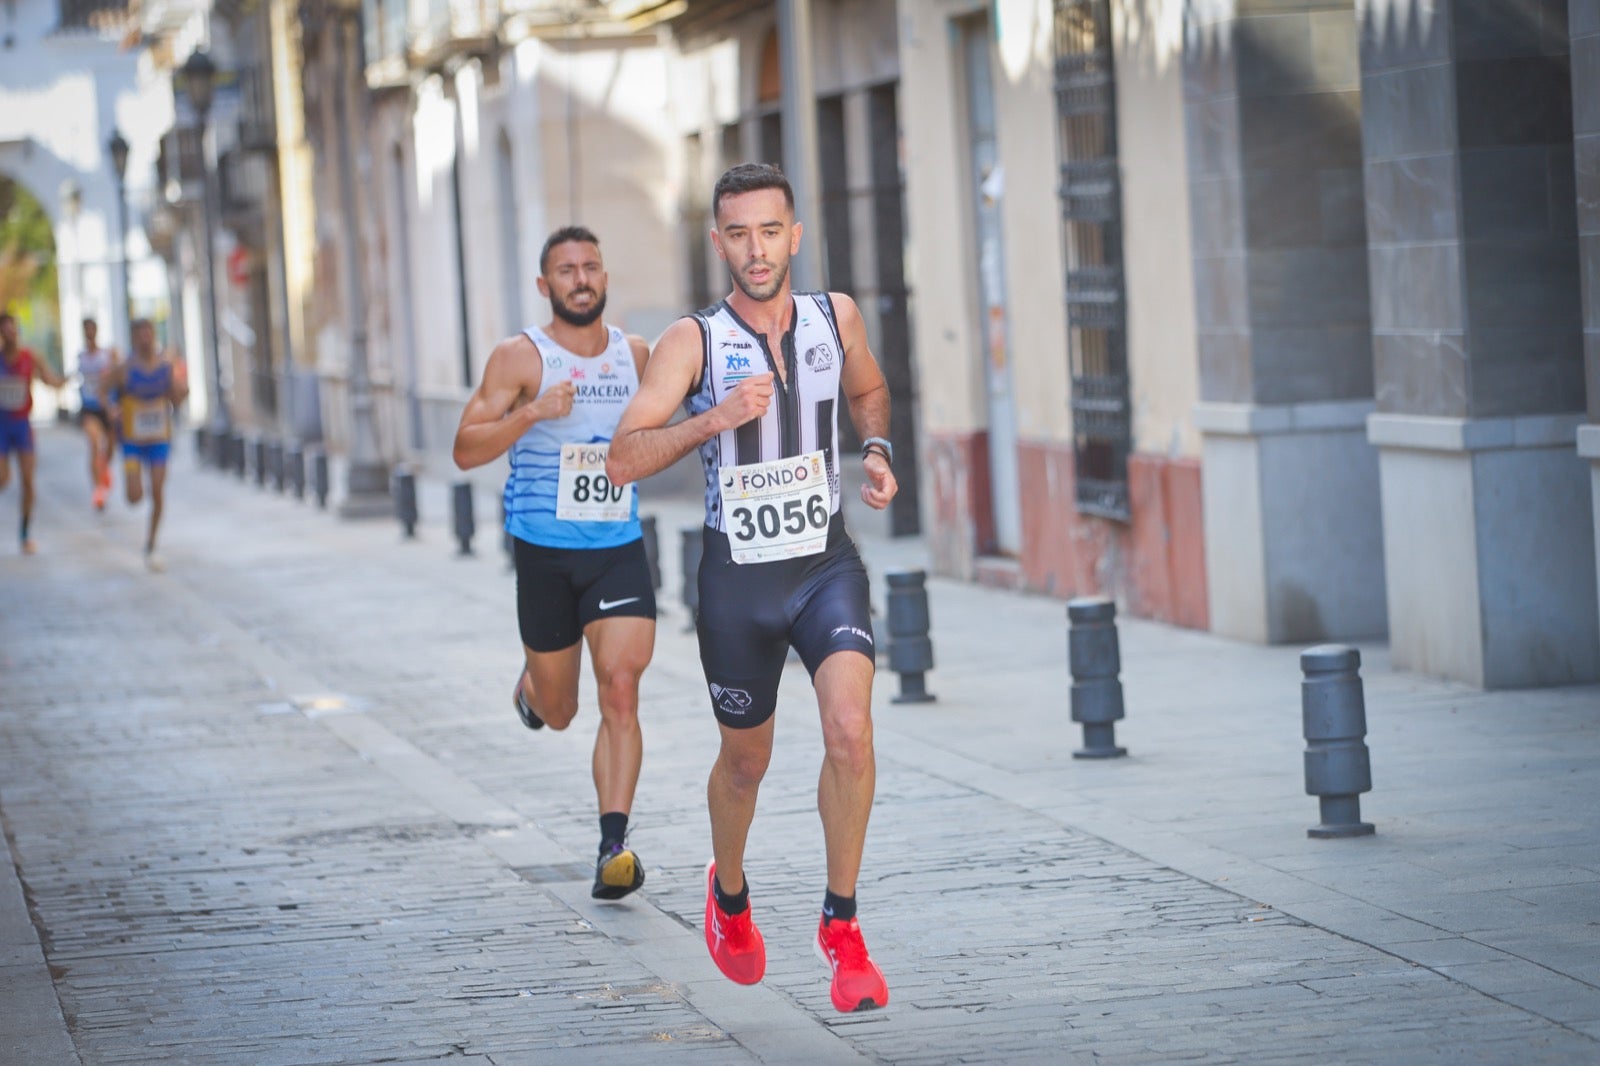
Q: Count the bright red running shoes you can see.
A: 2